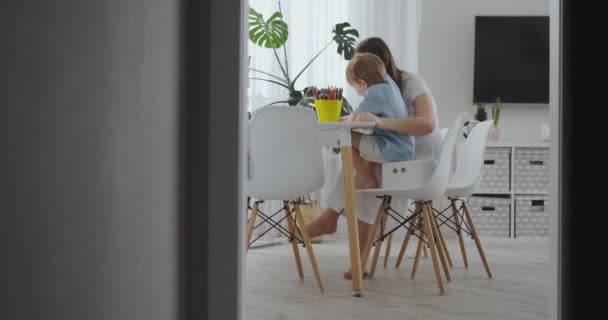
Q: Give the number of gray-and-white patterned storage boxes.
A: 4